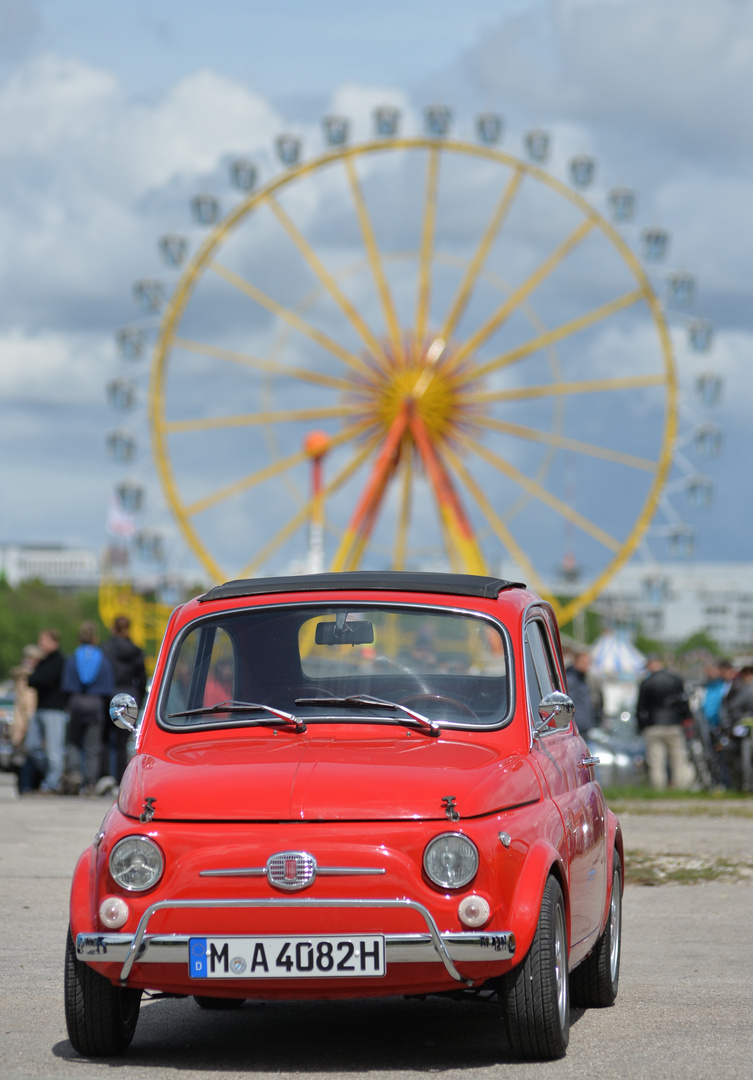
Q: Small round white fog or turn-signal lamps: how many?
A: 2